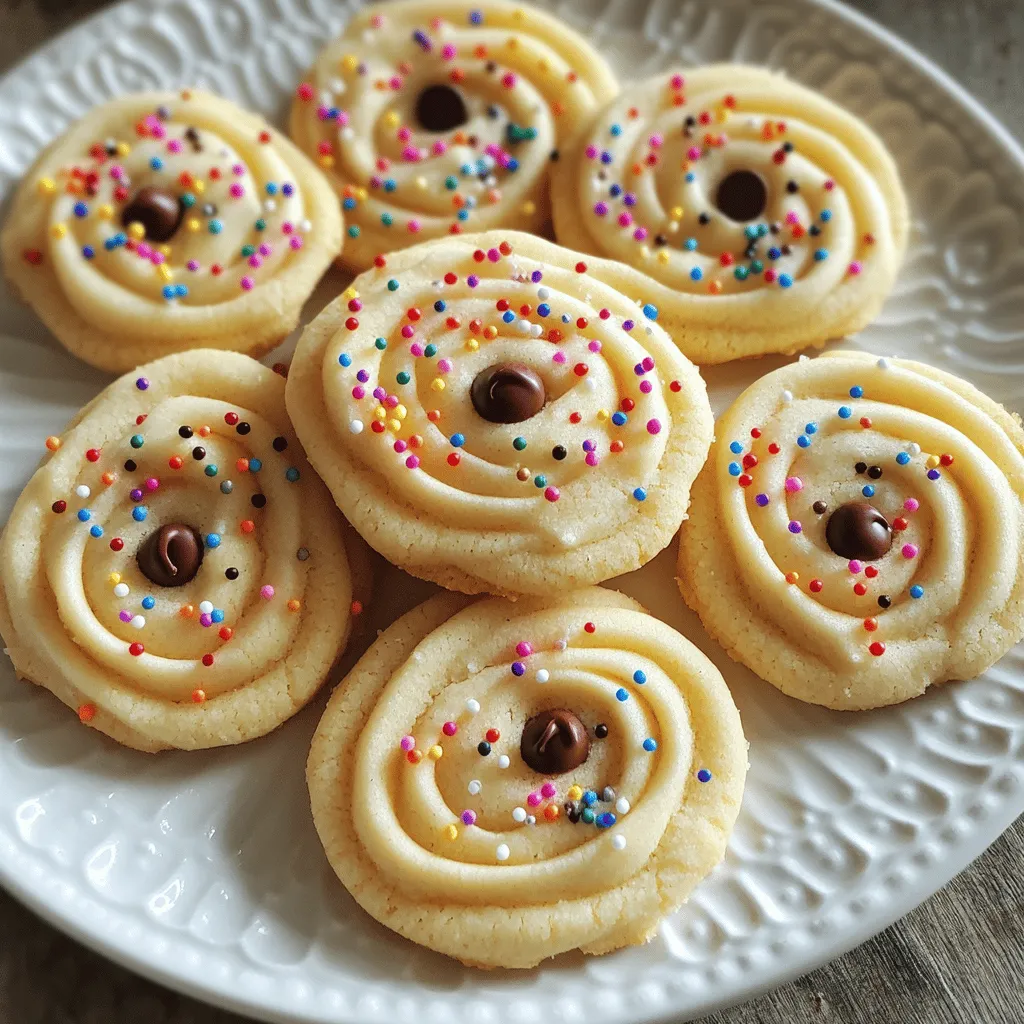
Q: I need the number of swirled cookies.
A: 7